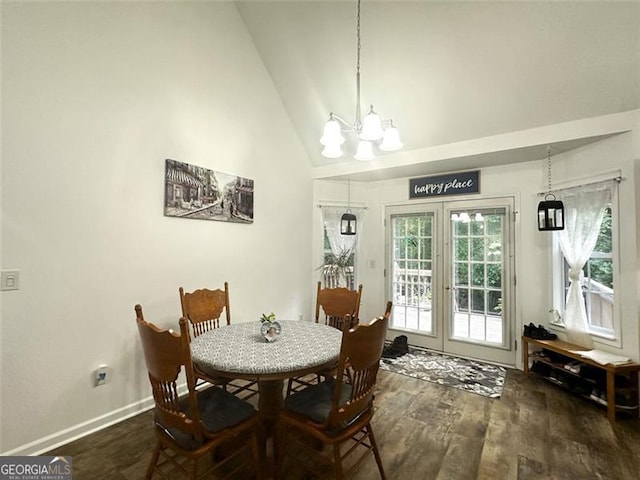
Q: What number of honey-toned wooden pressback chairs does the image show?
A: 4